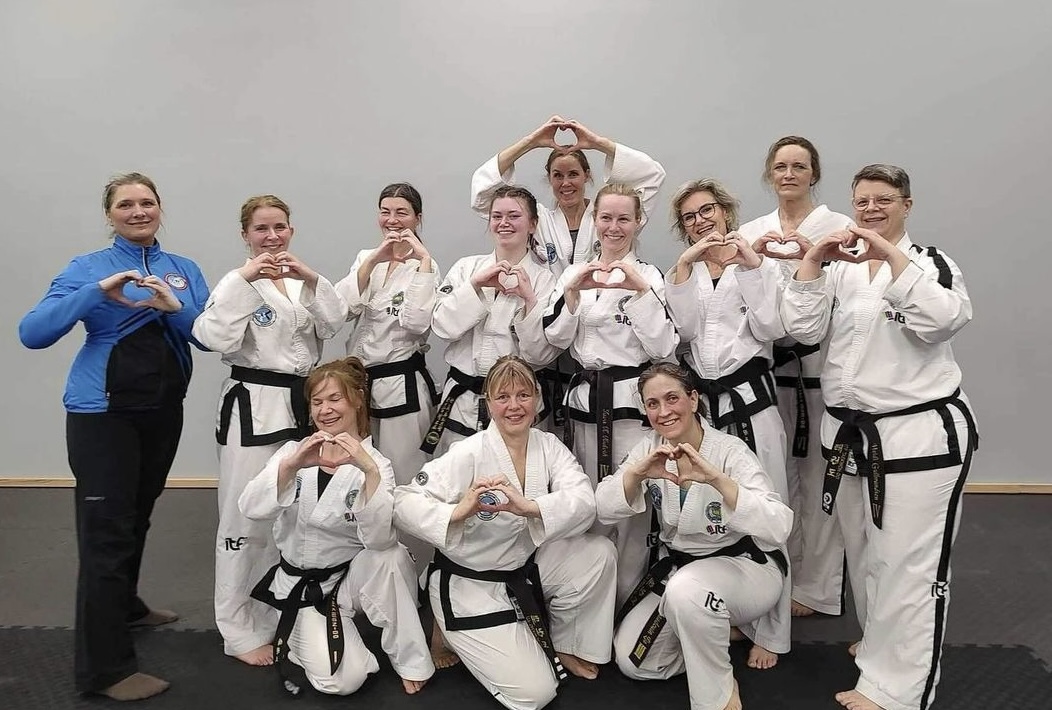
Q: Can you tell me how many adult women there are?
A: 12